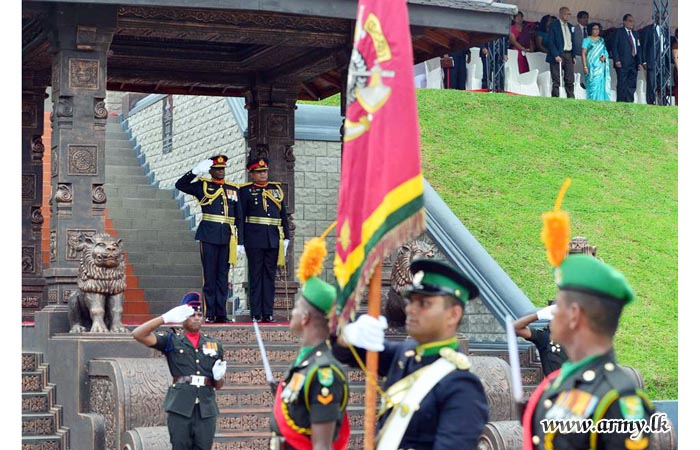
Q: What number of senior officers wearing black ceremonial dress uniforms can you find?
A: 2